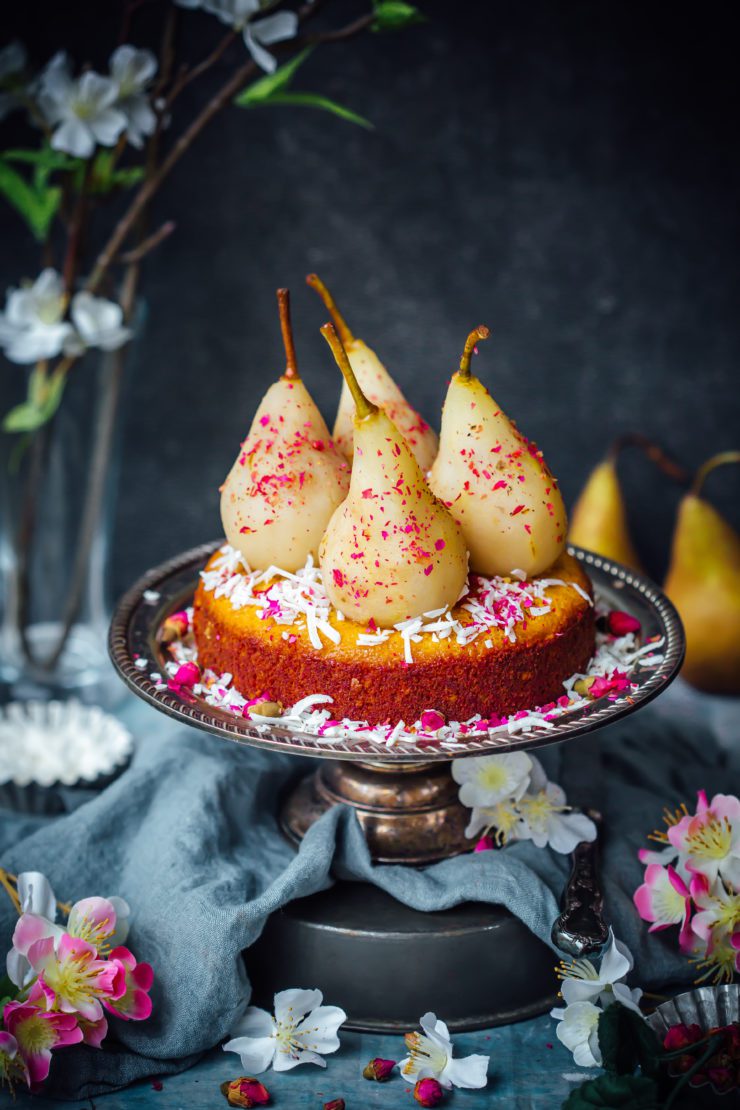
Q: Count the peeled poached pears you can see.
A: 4